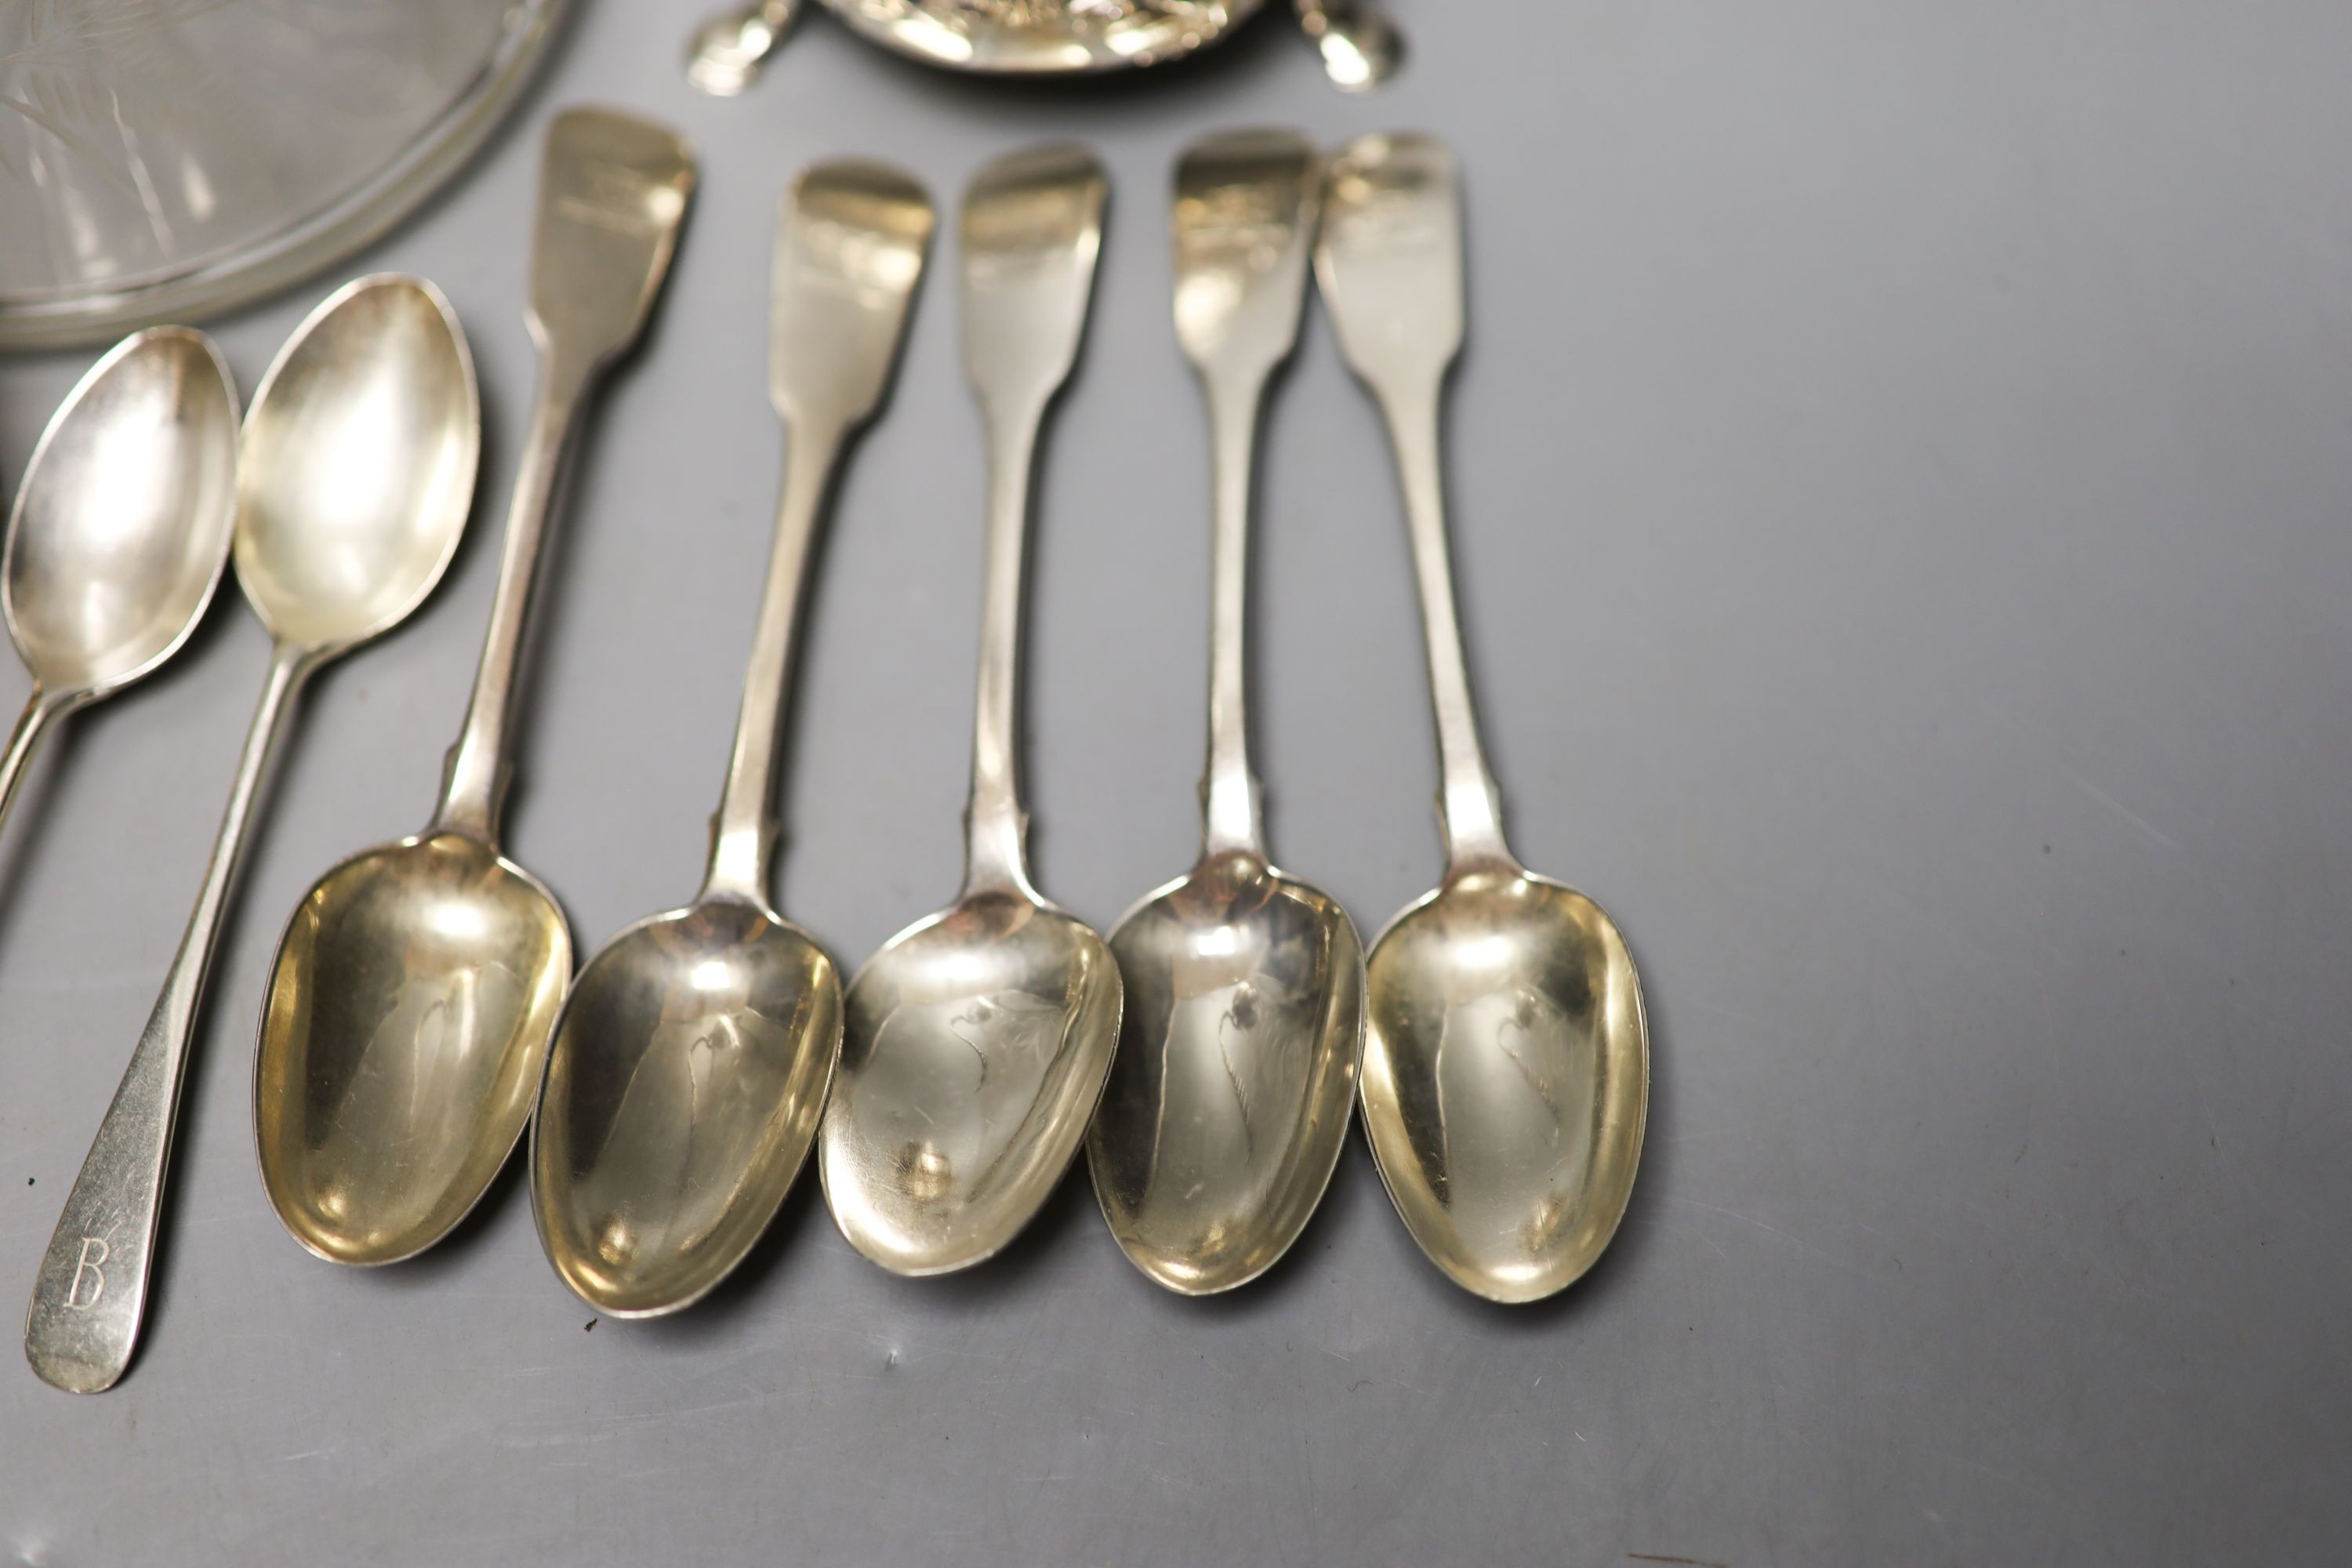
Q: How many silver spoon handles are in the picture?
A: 7